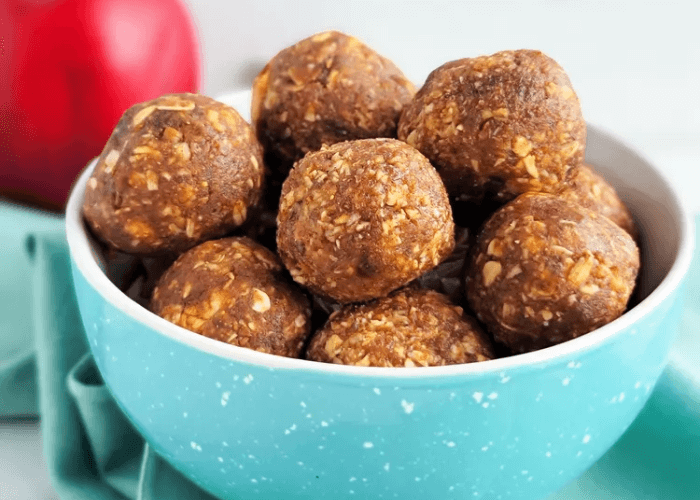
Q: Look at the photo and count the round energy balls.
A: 8